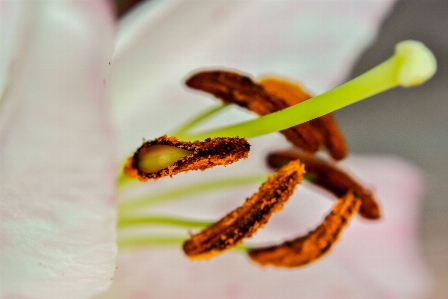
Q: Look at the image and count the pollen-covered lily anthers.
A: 6